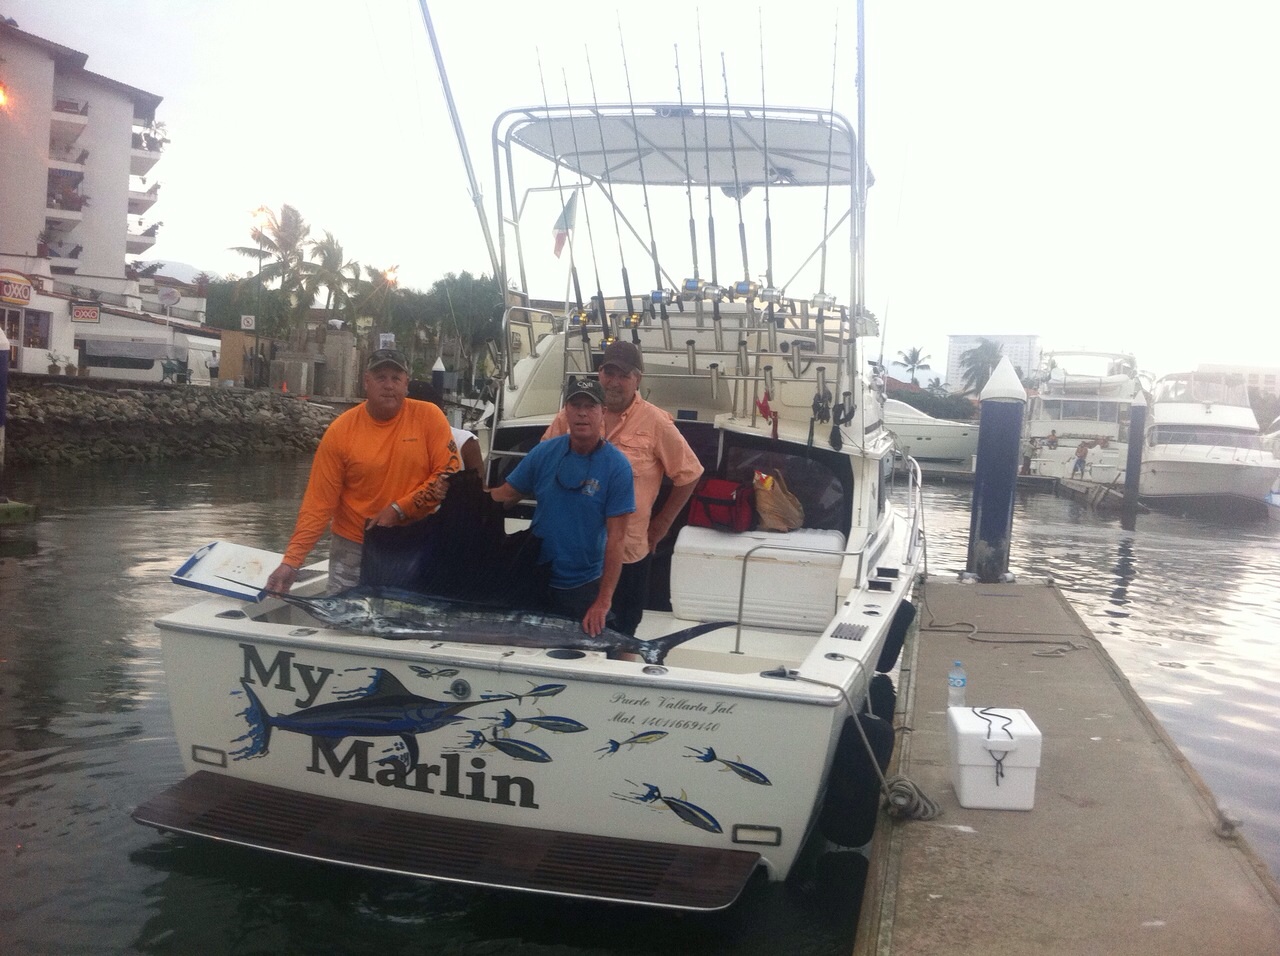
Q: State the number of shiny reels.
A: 9